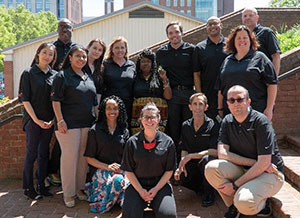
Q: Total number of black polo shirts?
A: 14